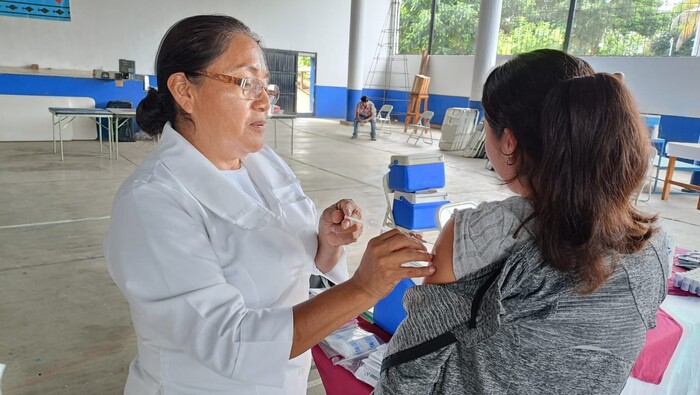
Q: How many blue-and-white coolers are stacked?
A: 2